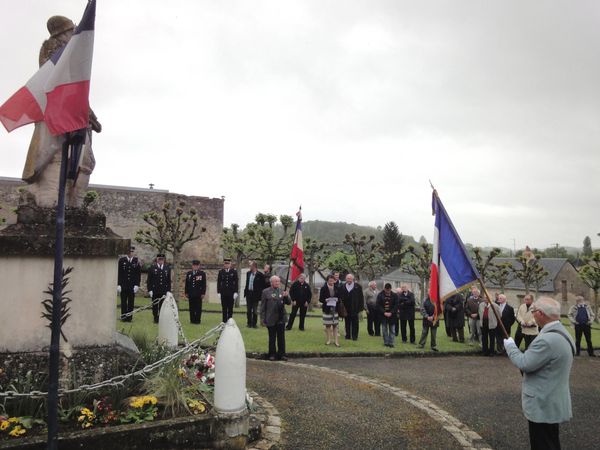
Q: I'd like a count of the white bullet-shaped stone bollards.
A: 2